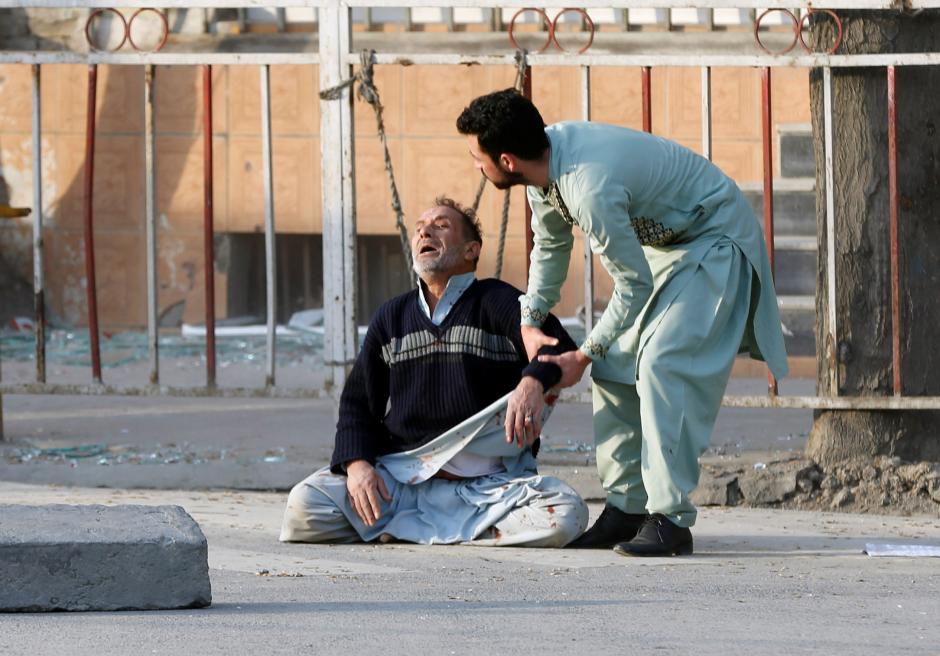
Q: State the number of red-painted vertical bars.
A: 6